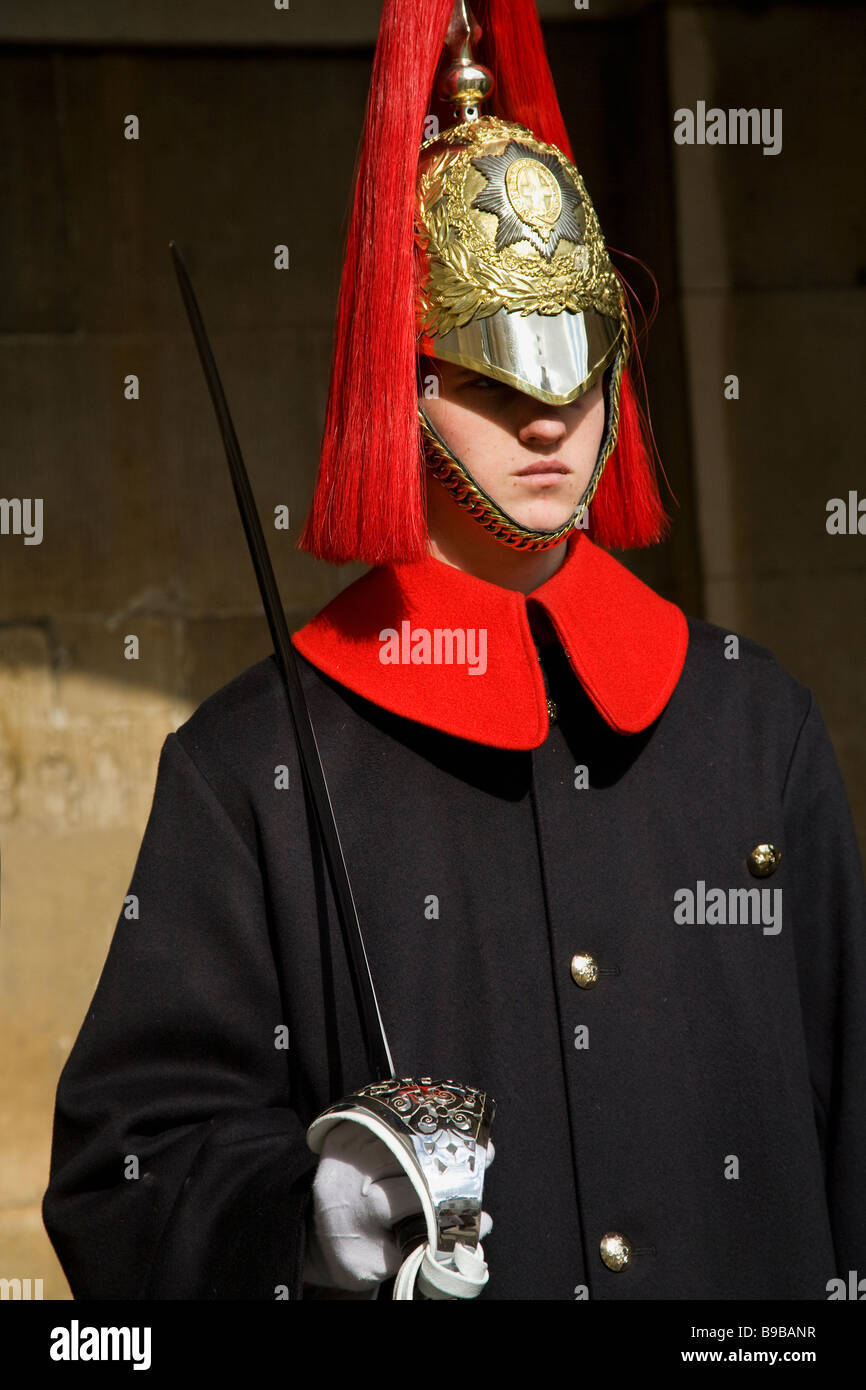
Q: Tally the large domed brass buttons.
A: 3